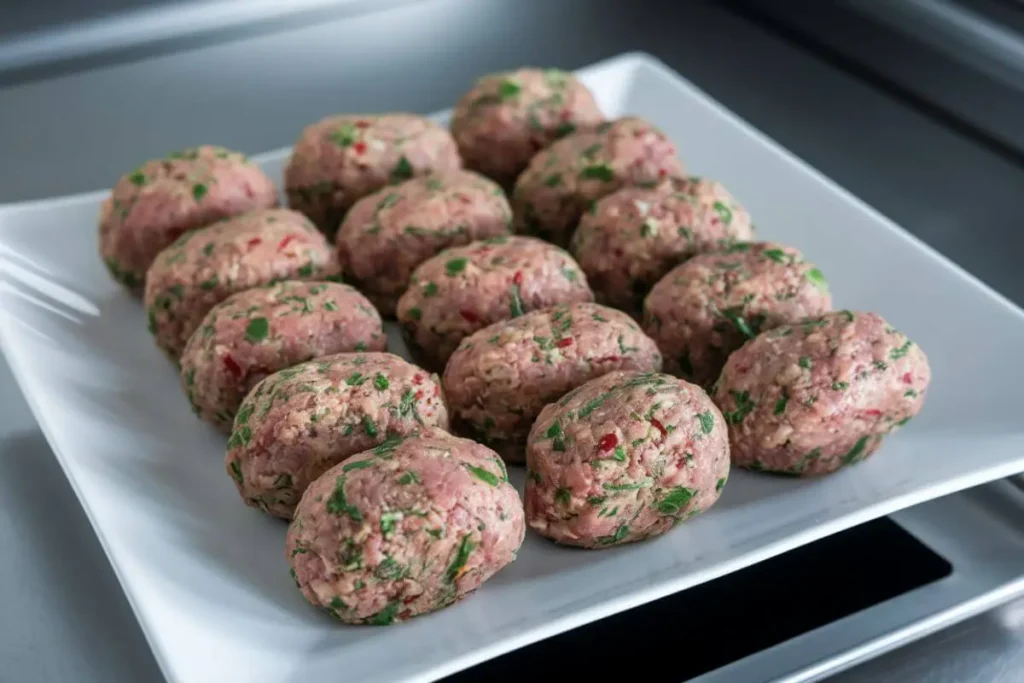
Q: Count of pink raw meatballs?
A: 15